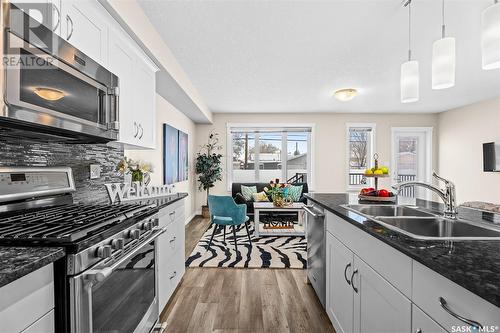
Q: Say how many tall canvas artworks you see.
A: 2